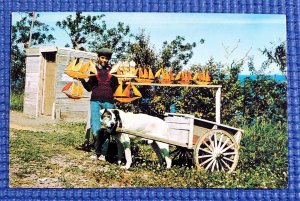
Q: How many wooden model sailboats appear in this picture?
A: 8